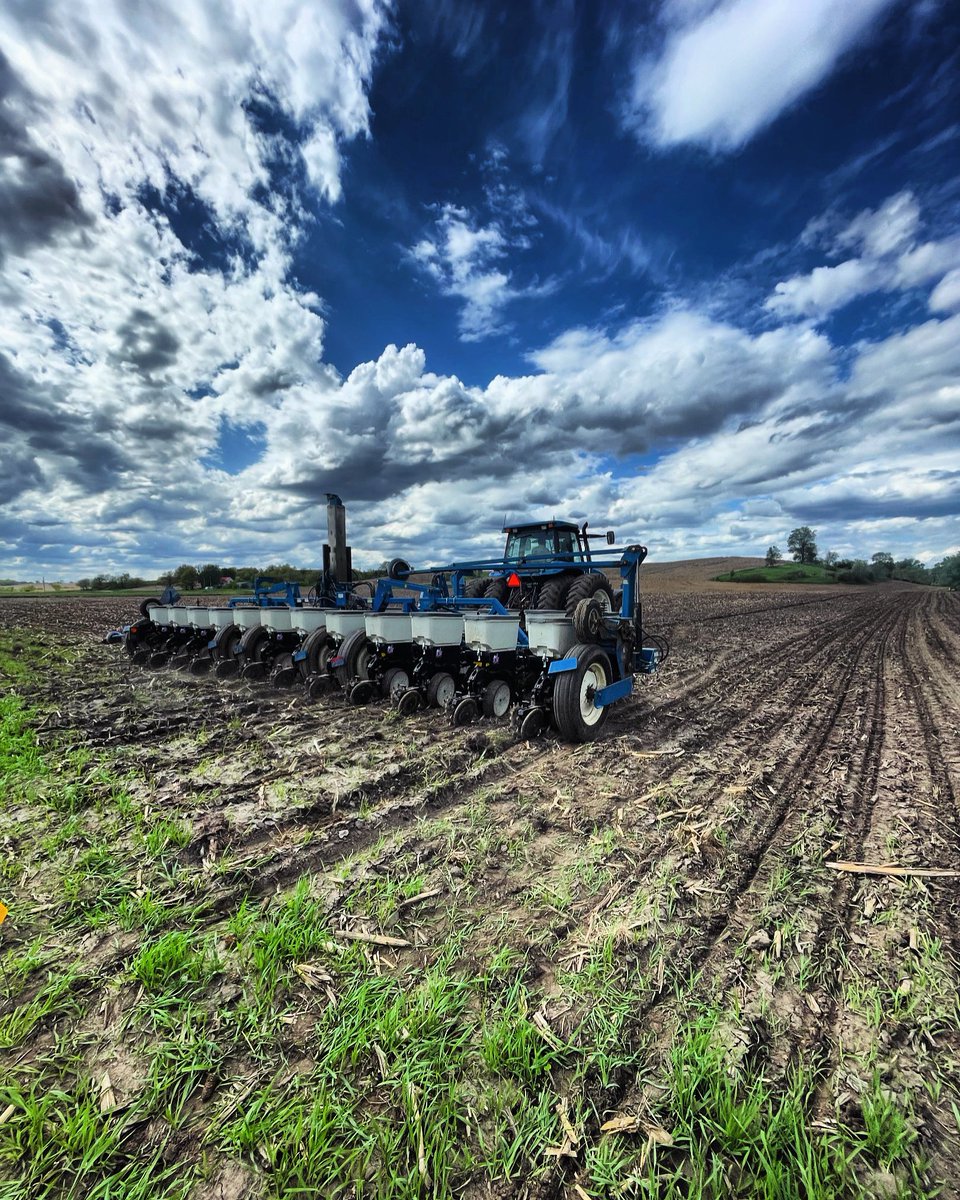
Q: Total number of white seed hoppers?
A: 12